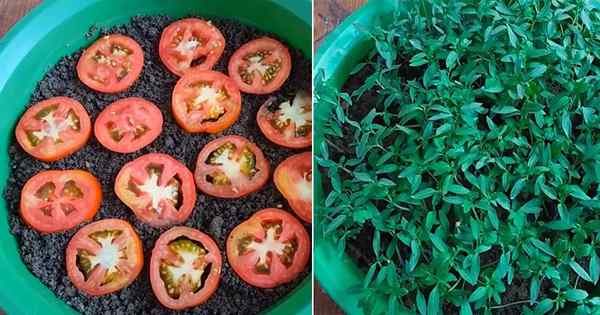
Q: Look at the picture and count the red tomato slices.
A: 14